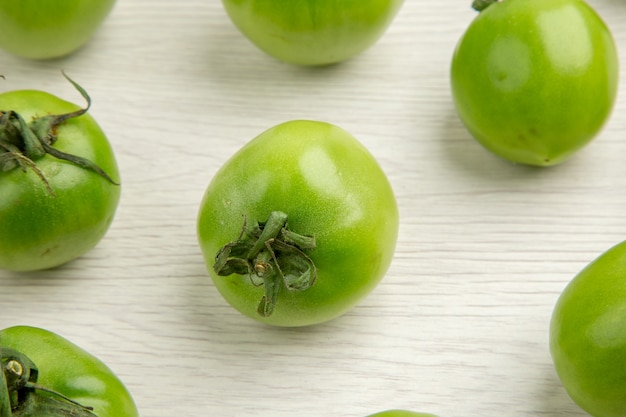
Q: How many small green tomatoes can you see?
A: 8